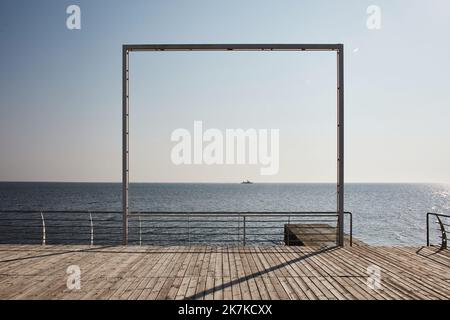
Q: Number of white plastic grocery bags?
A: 0